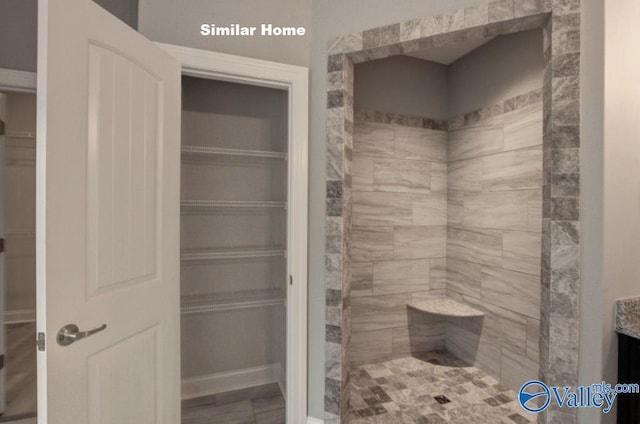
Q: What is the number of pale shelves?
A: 4